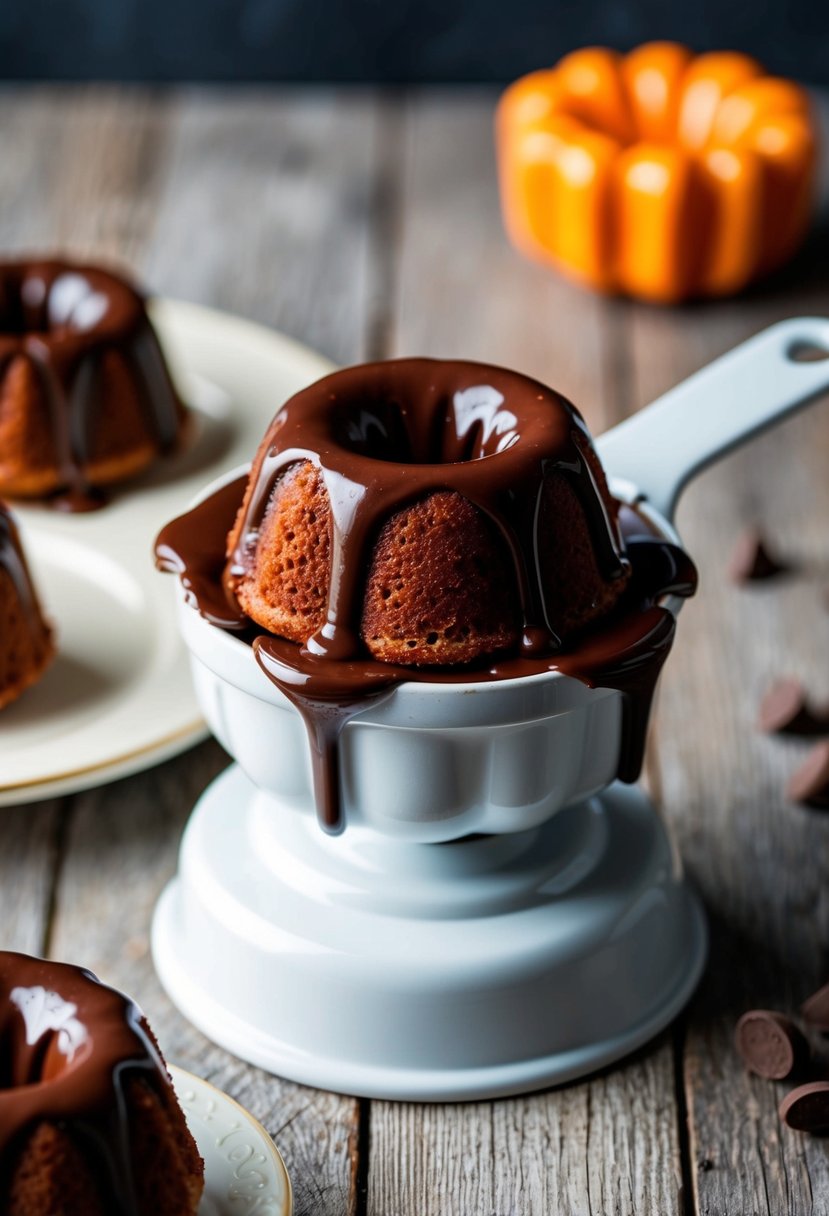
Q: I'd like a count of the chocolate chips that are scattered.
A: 6